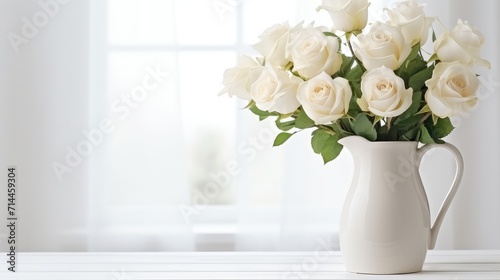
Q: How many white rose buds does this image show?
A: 11